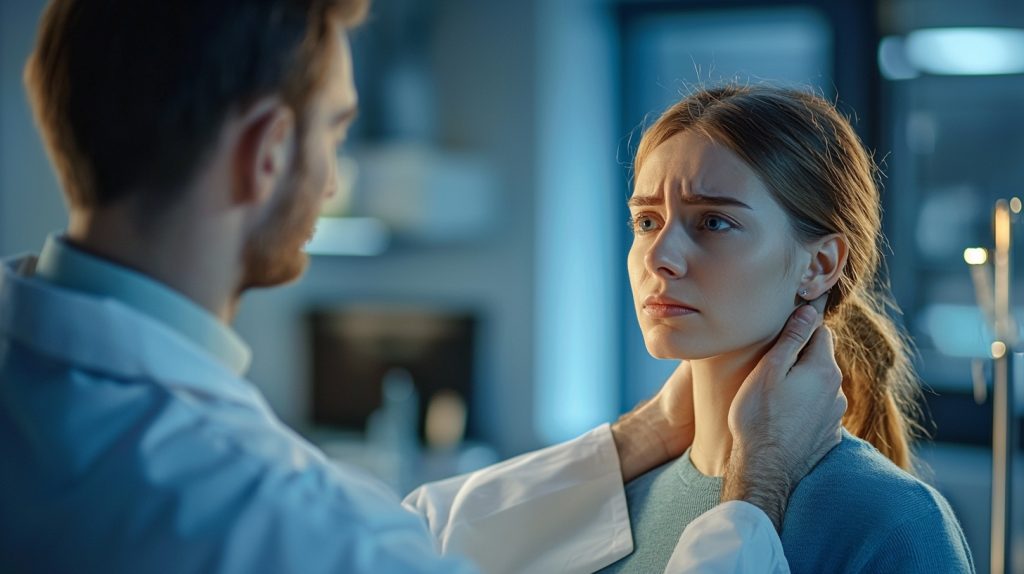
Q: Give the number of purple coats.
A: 0